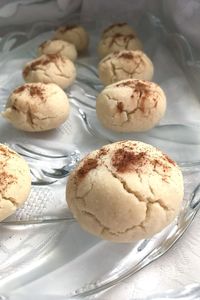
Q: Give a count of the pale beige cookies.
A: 10